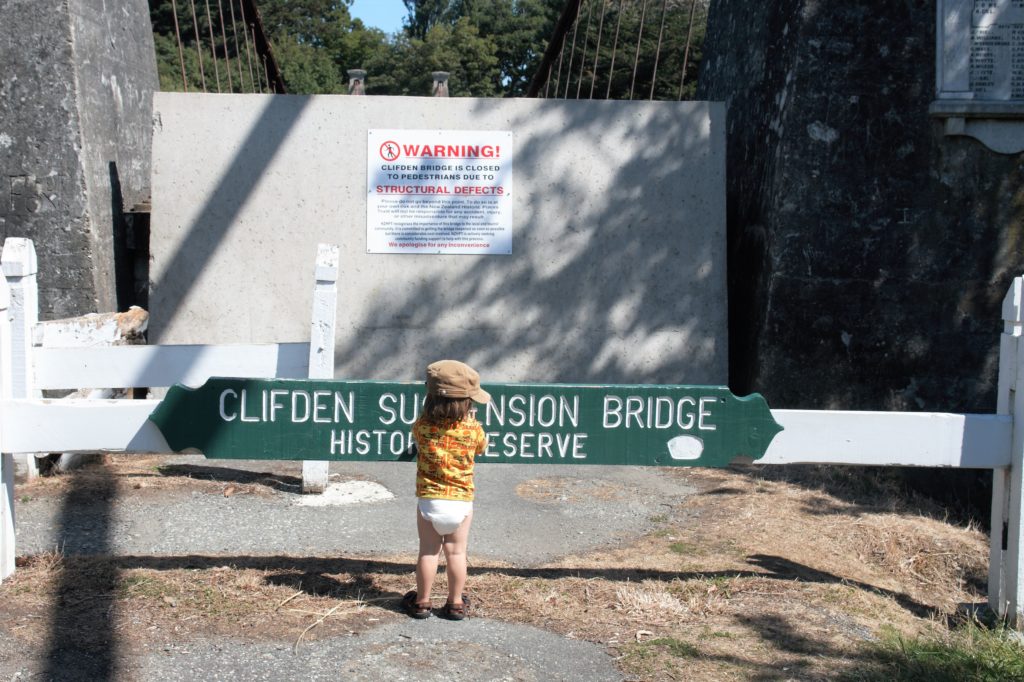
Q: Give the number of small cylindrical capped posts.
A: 2